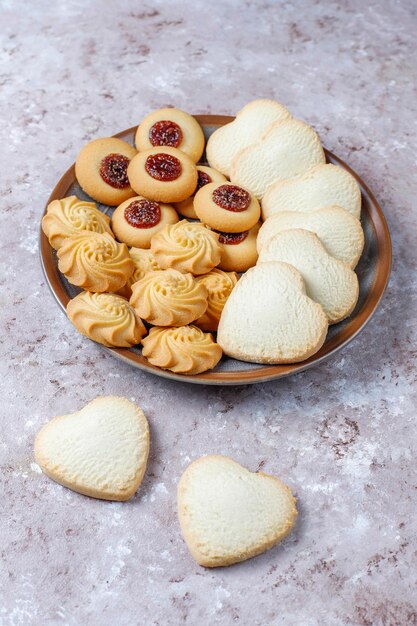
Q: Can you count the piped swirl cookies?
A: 8